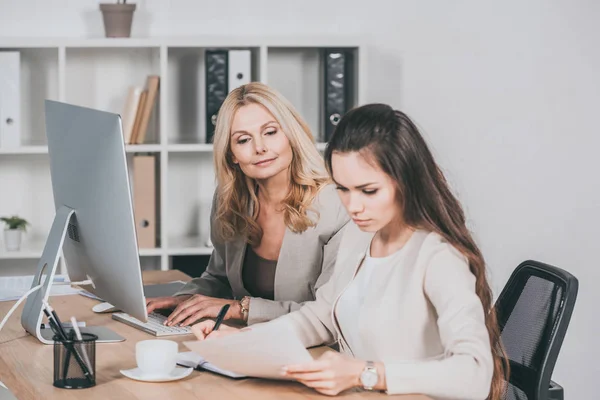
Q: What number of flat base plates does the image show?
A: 1